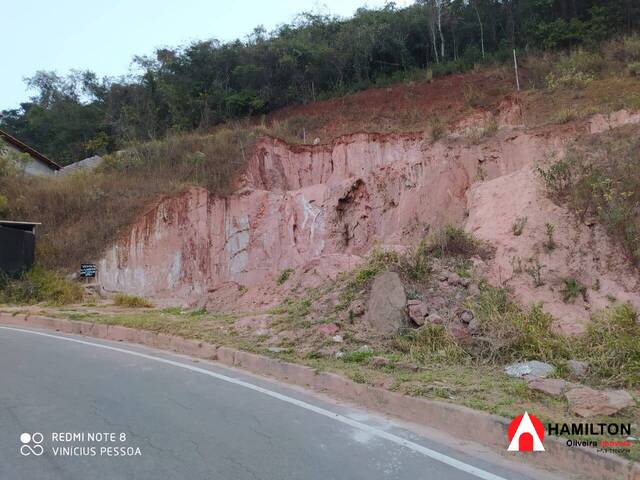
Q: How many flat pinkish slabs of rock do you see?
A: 2